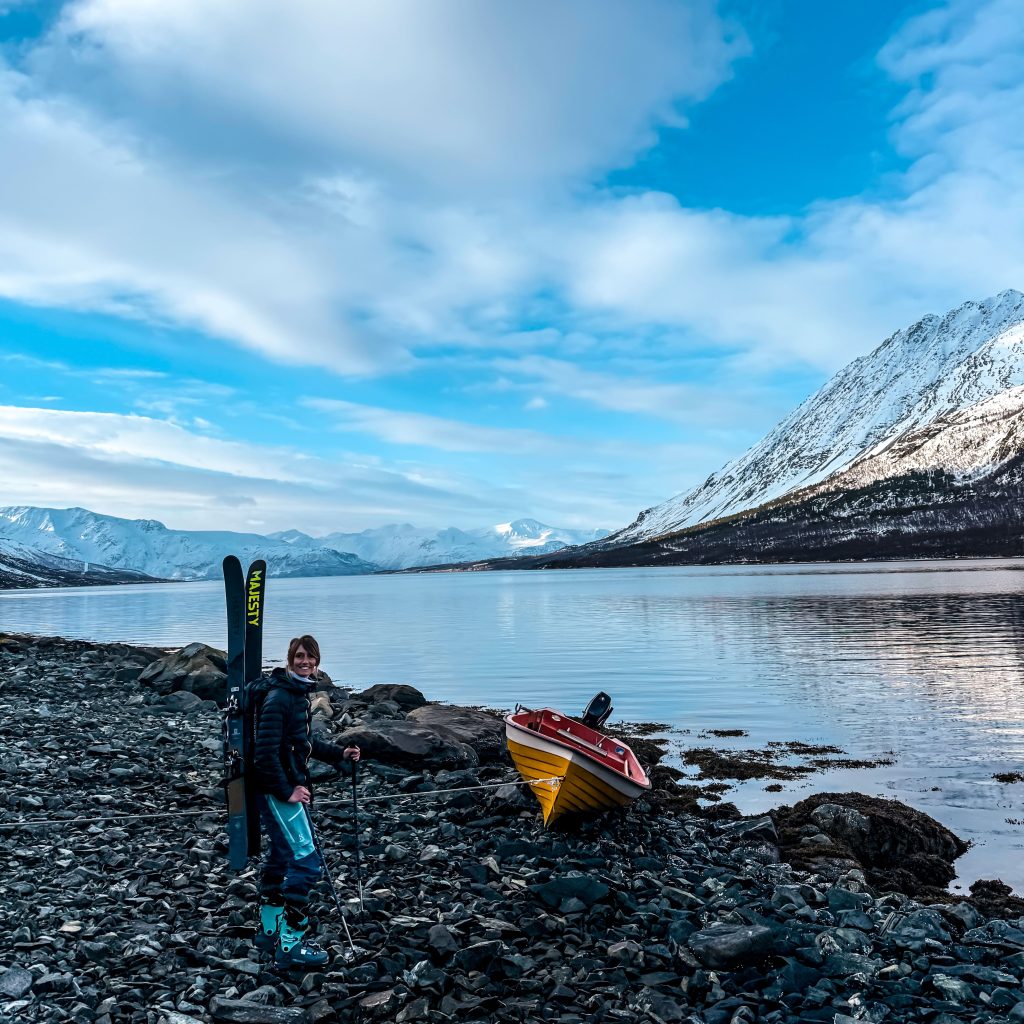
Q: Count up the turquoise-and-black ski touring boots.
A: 2